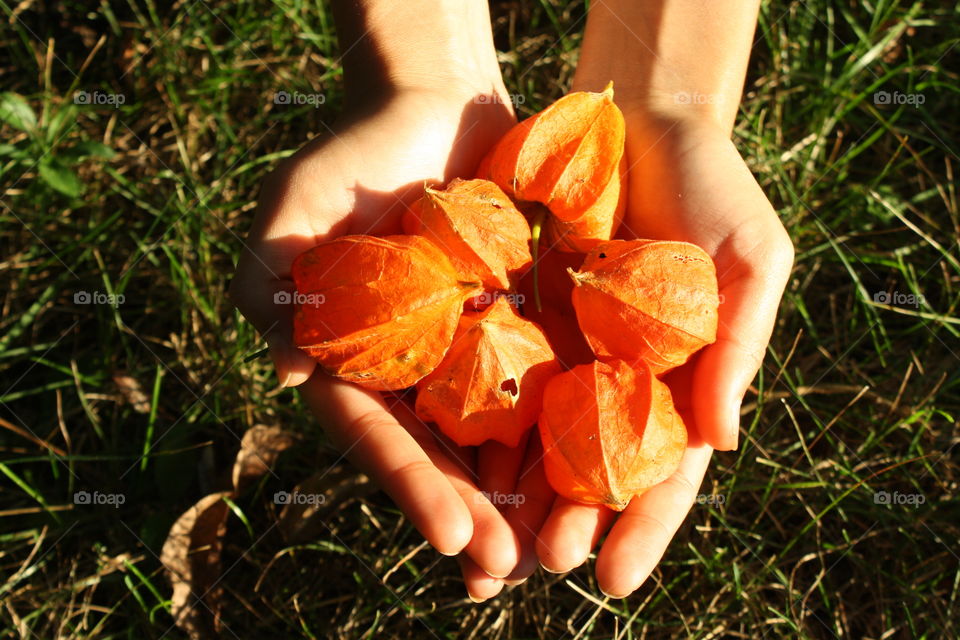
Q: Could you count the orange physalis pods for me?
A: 6